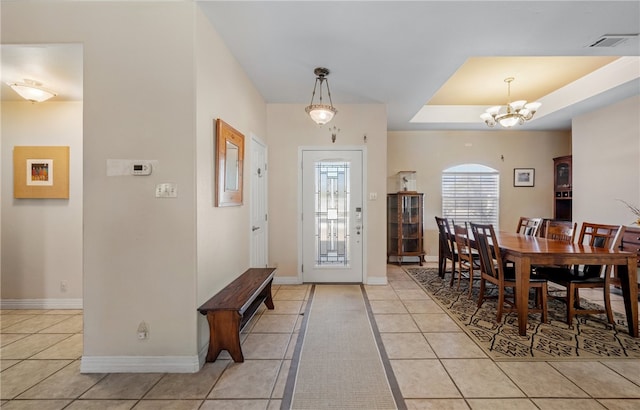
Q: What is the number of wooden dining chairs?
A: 6